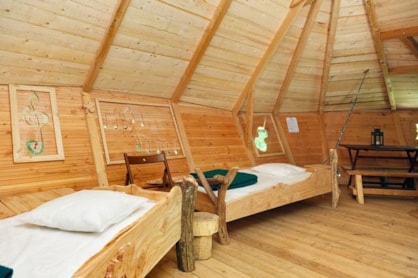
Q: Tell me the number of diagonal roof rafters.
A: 6